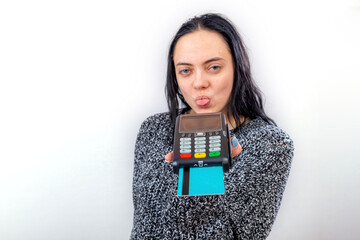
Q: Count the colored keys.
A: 3